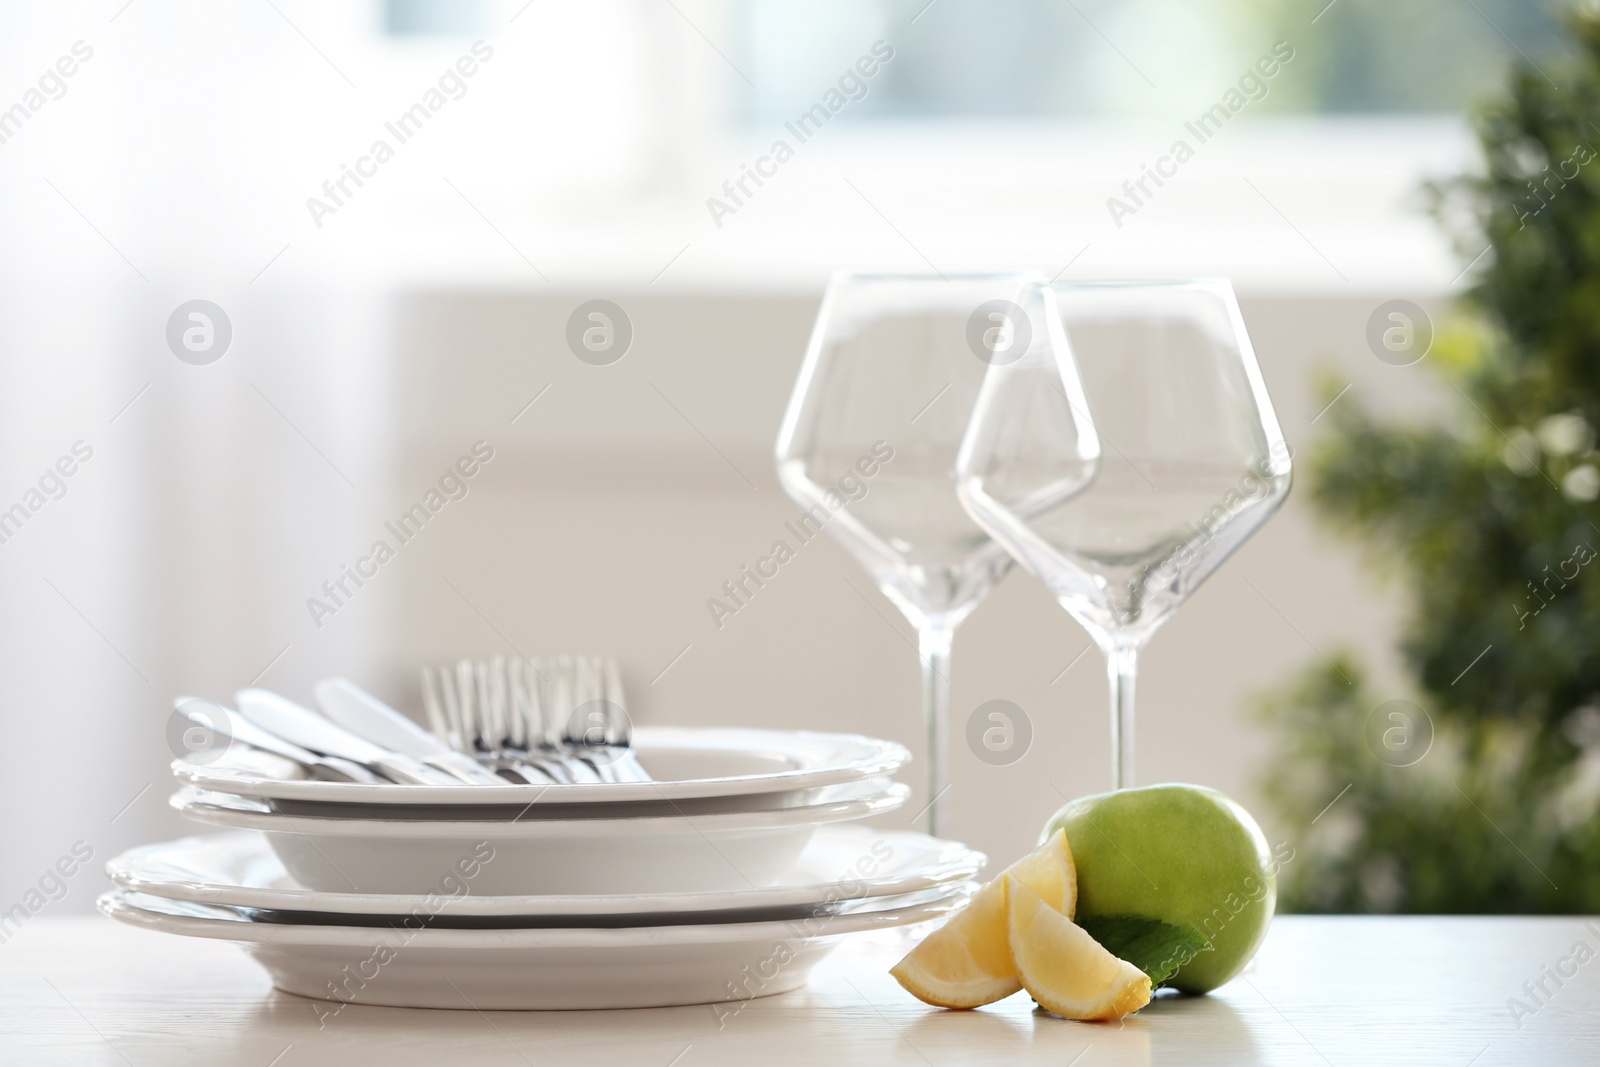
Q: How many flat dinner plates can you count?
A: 2